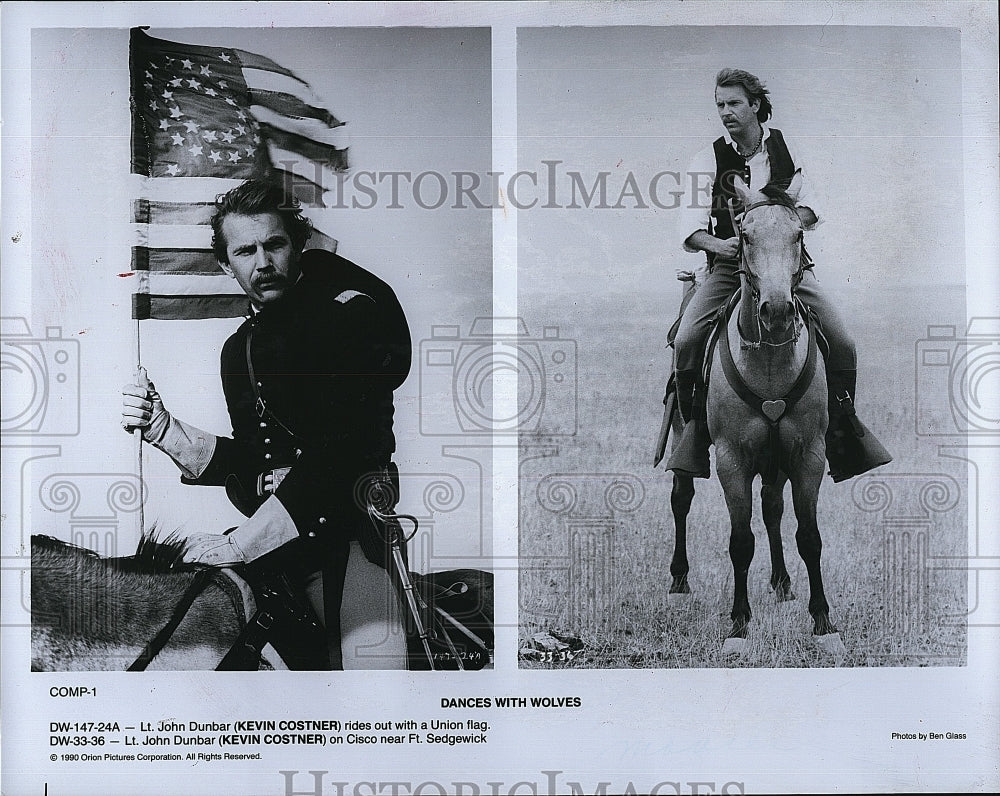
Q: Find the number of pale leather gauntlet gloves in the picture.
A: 2